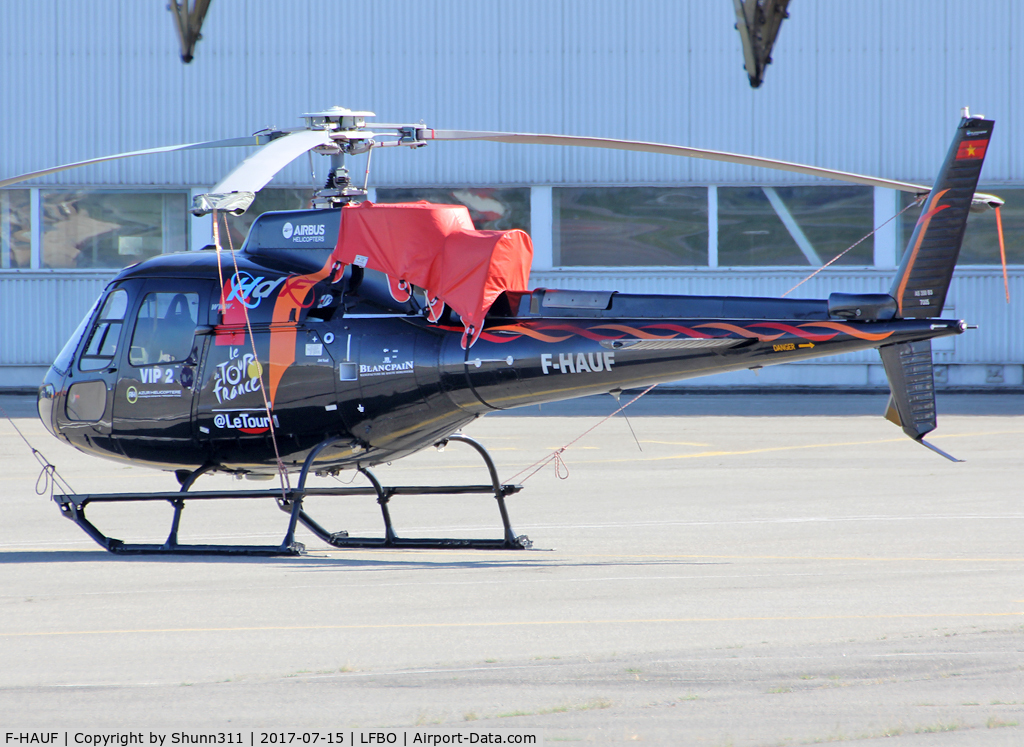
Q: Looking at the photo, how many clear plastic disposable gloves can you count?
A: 0